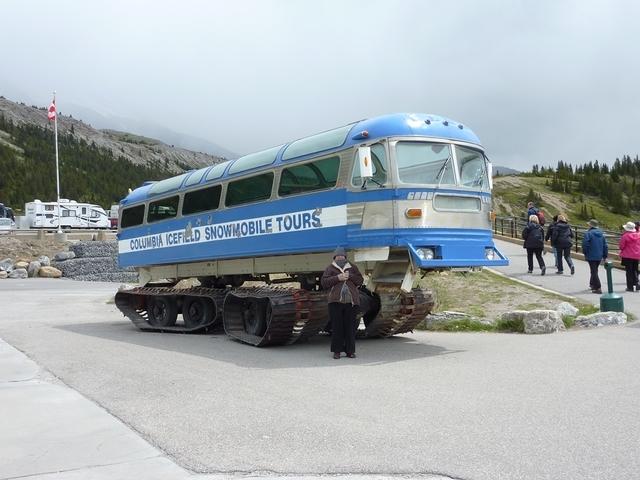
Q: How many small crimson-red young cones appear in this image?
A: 0